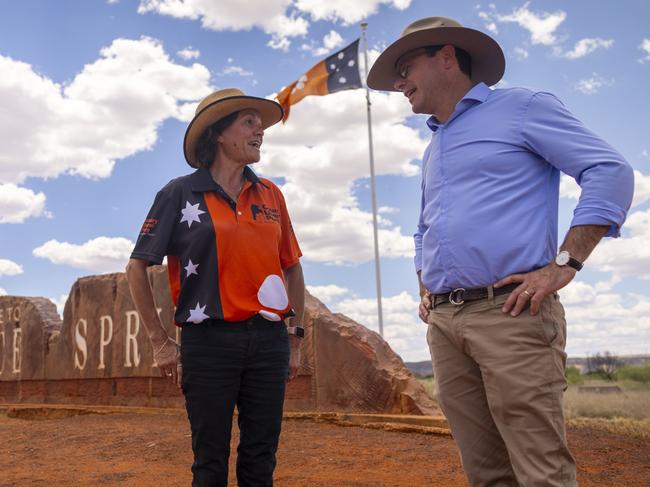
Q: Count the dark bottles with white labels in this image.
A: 0